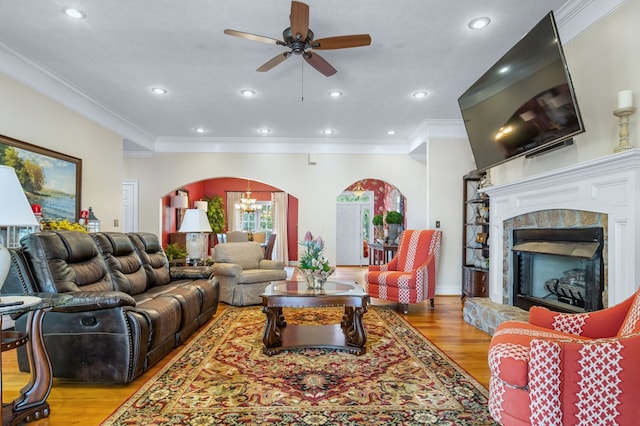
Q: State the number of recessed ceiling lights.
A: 10